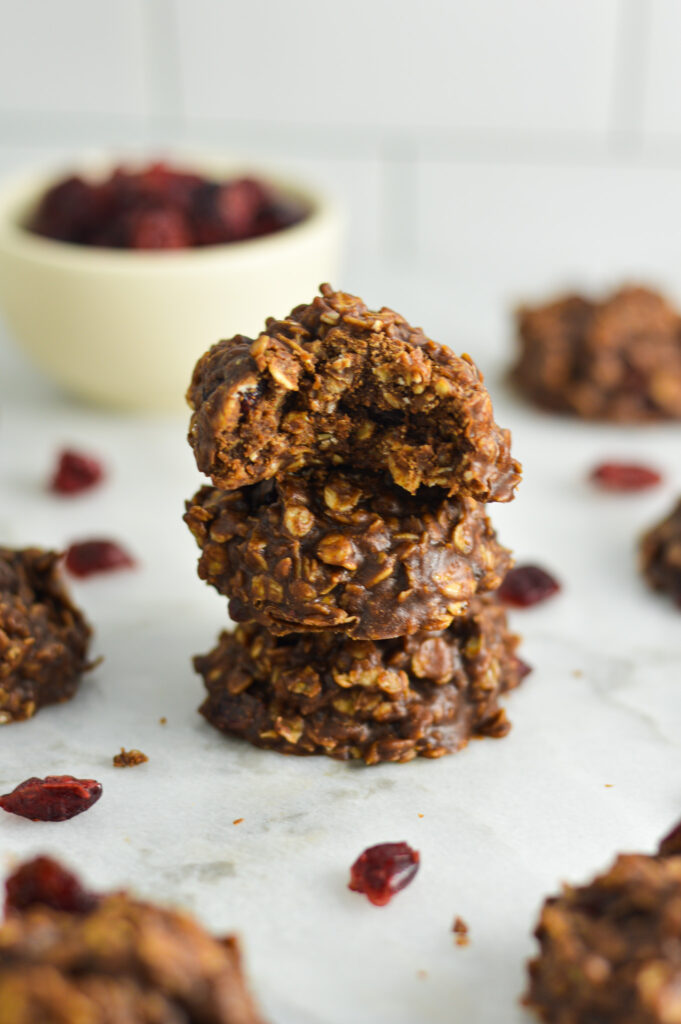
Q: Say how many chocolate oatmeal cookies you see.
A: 8